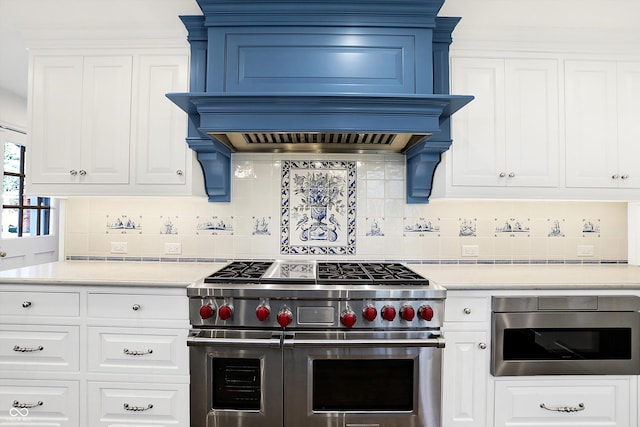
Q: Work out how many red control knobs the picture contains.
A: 9